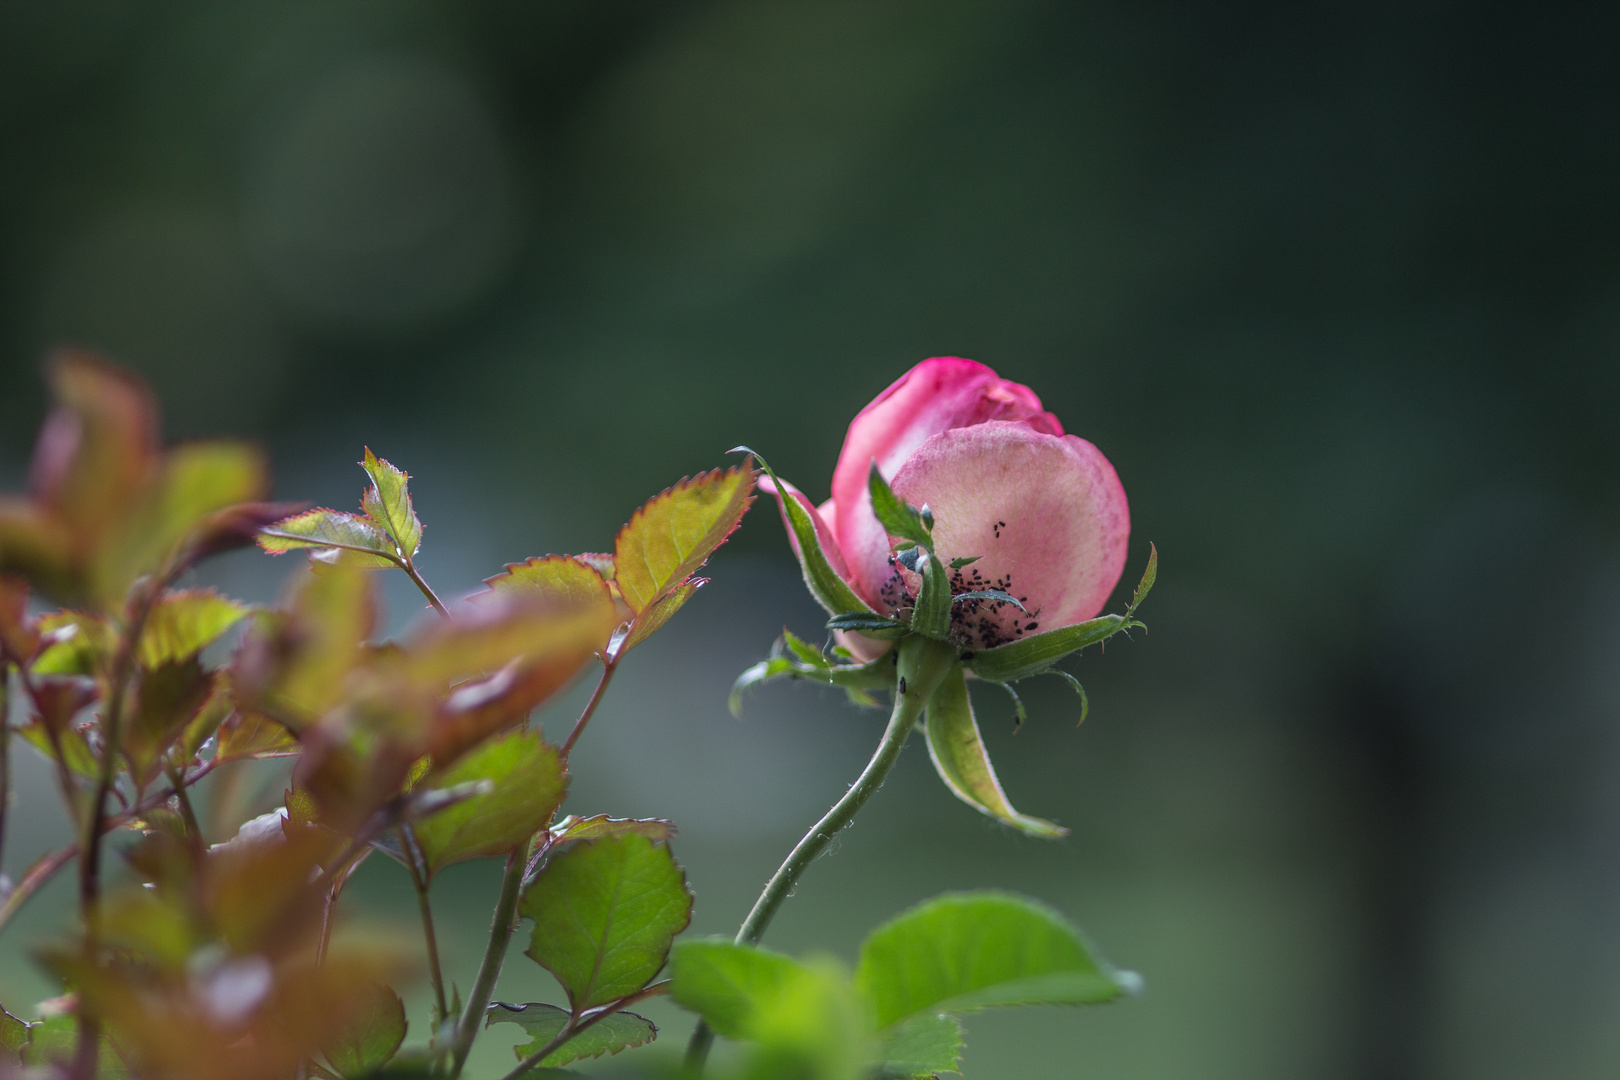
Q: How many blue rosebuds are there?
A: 0